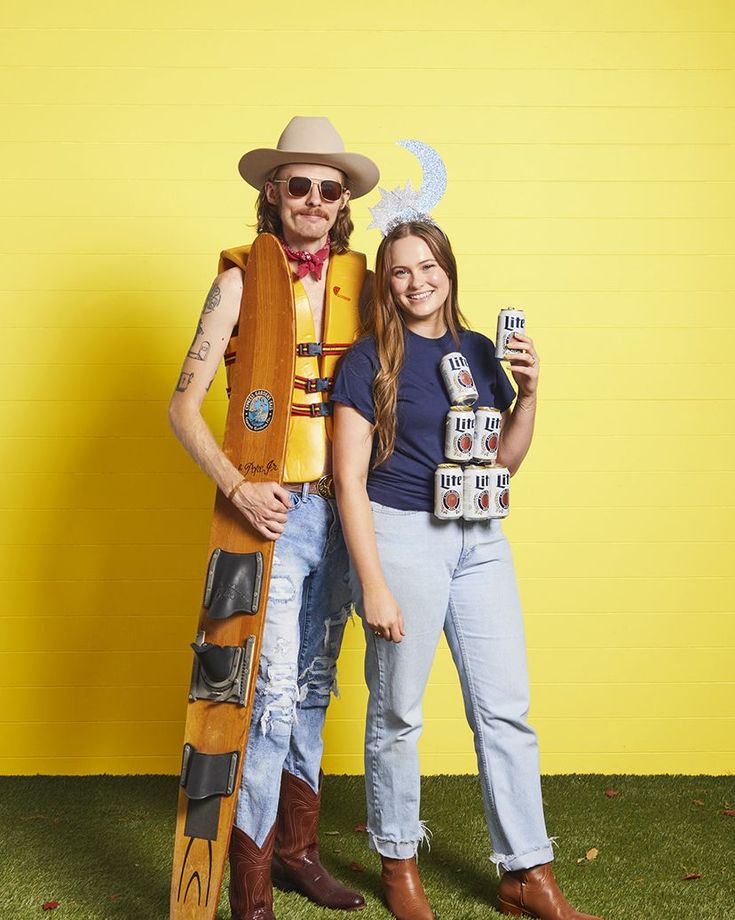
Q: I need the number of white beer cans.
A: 7